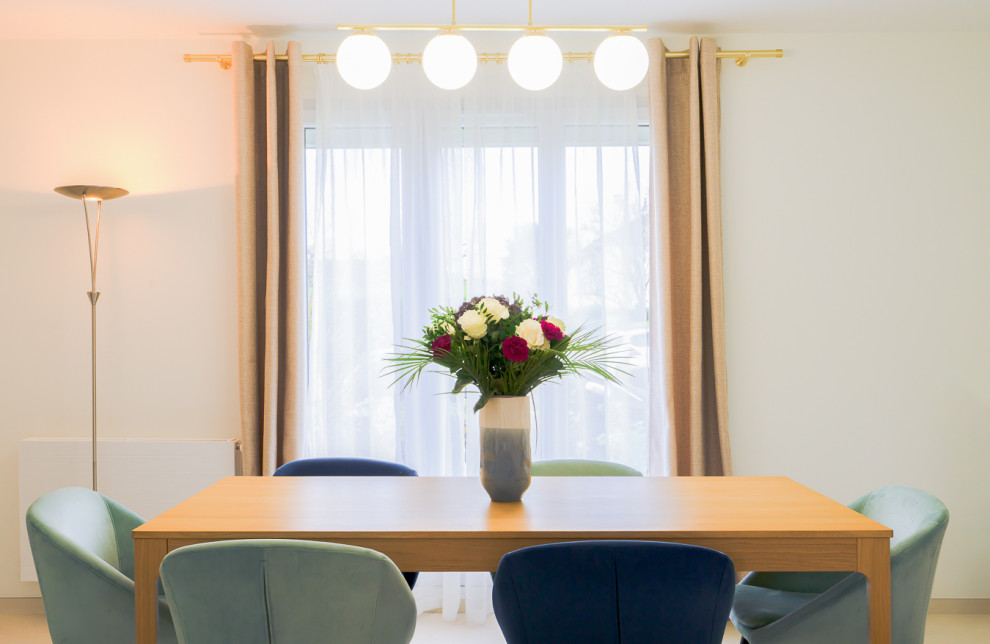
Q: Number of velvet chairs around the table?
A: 6